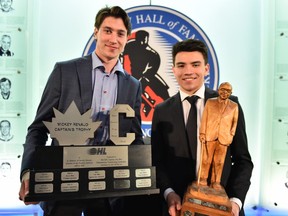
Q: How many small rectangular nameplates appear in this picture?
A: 10